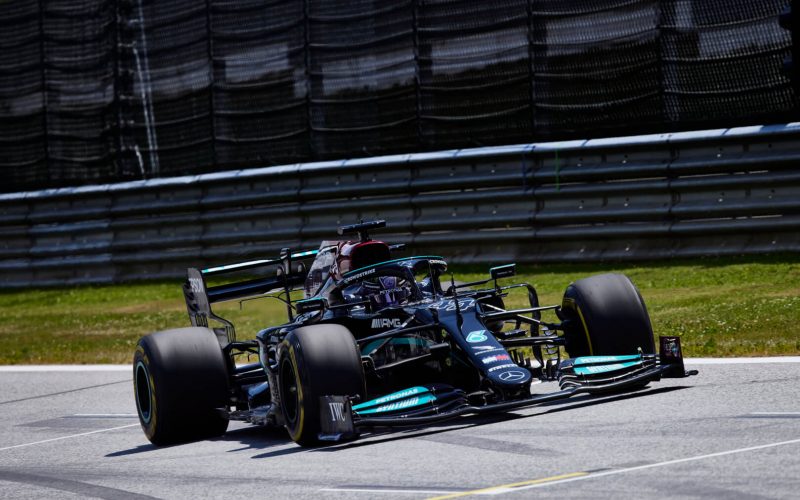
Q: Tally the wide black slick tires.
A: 3